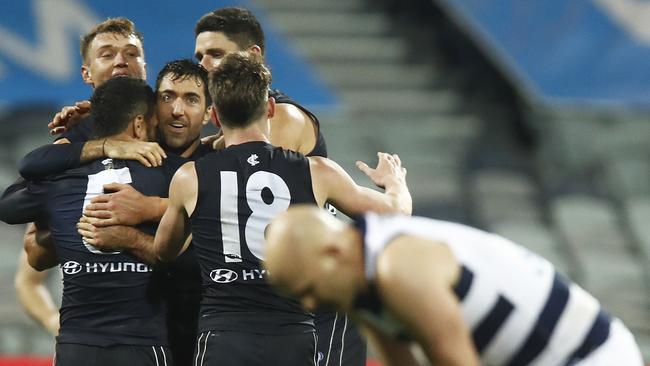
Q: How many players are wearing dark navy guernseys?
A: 5